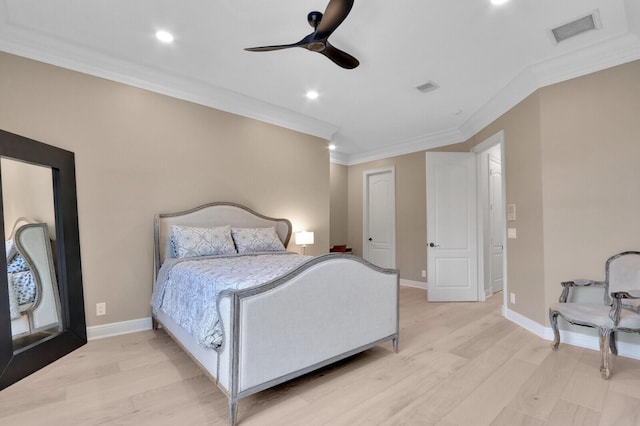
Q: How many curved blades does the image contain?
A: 3